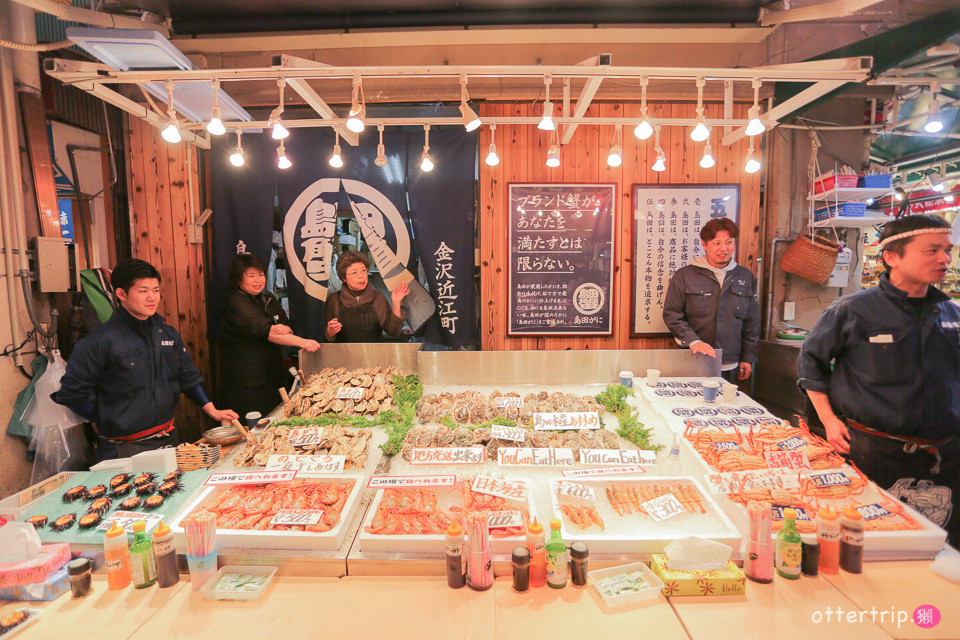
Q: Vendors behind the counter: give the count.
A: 5